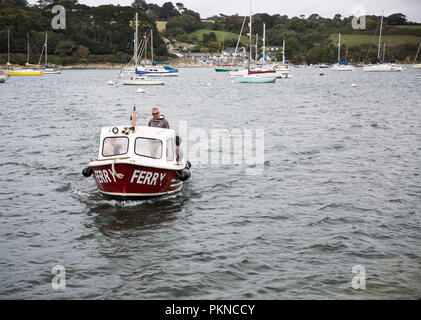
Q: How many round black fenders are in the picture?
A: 3